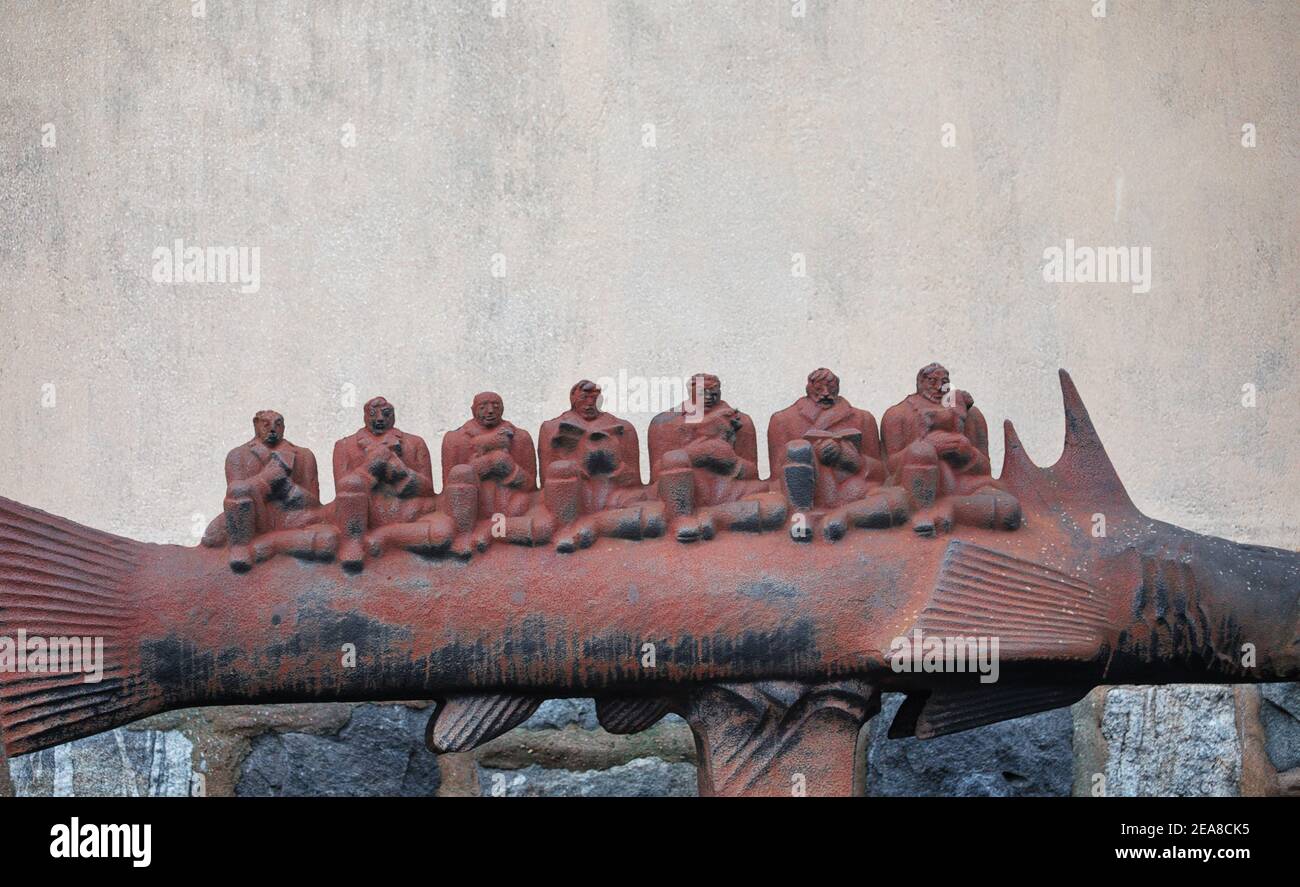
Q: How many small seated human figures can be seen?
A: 7